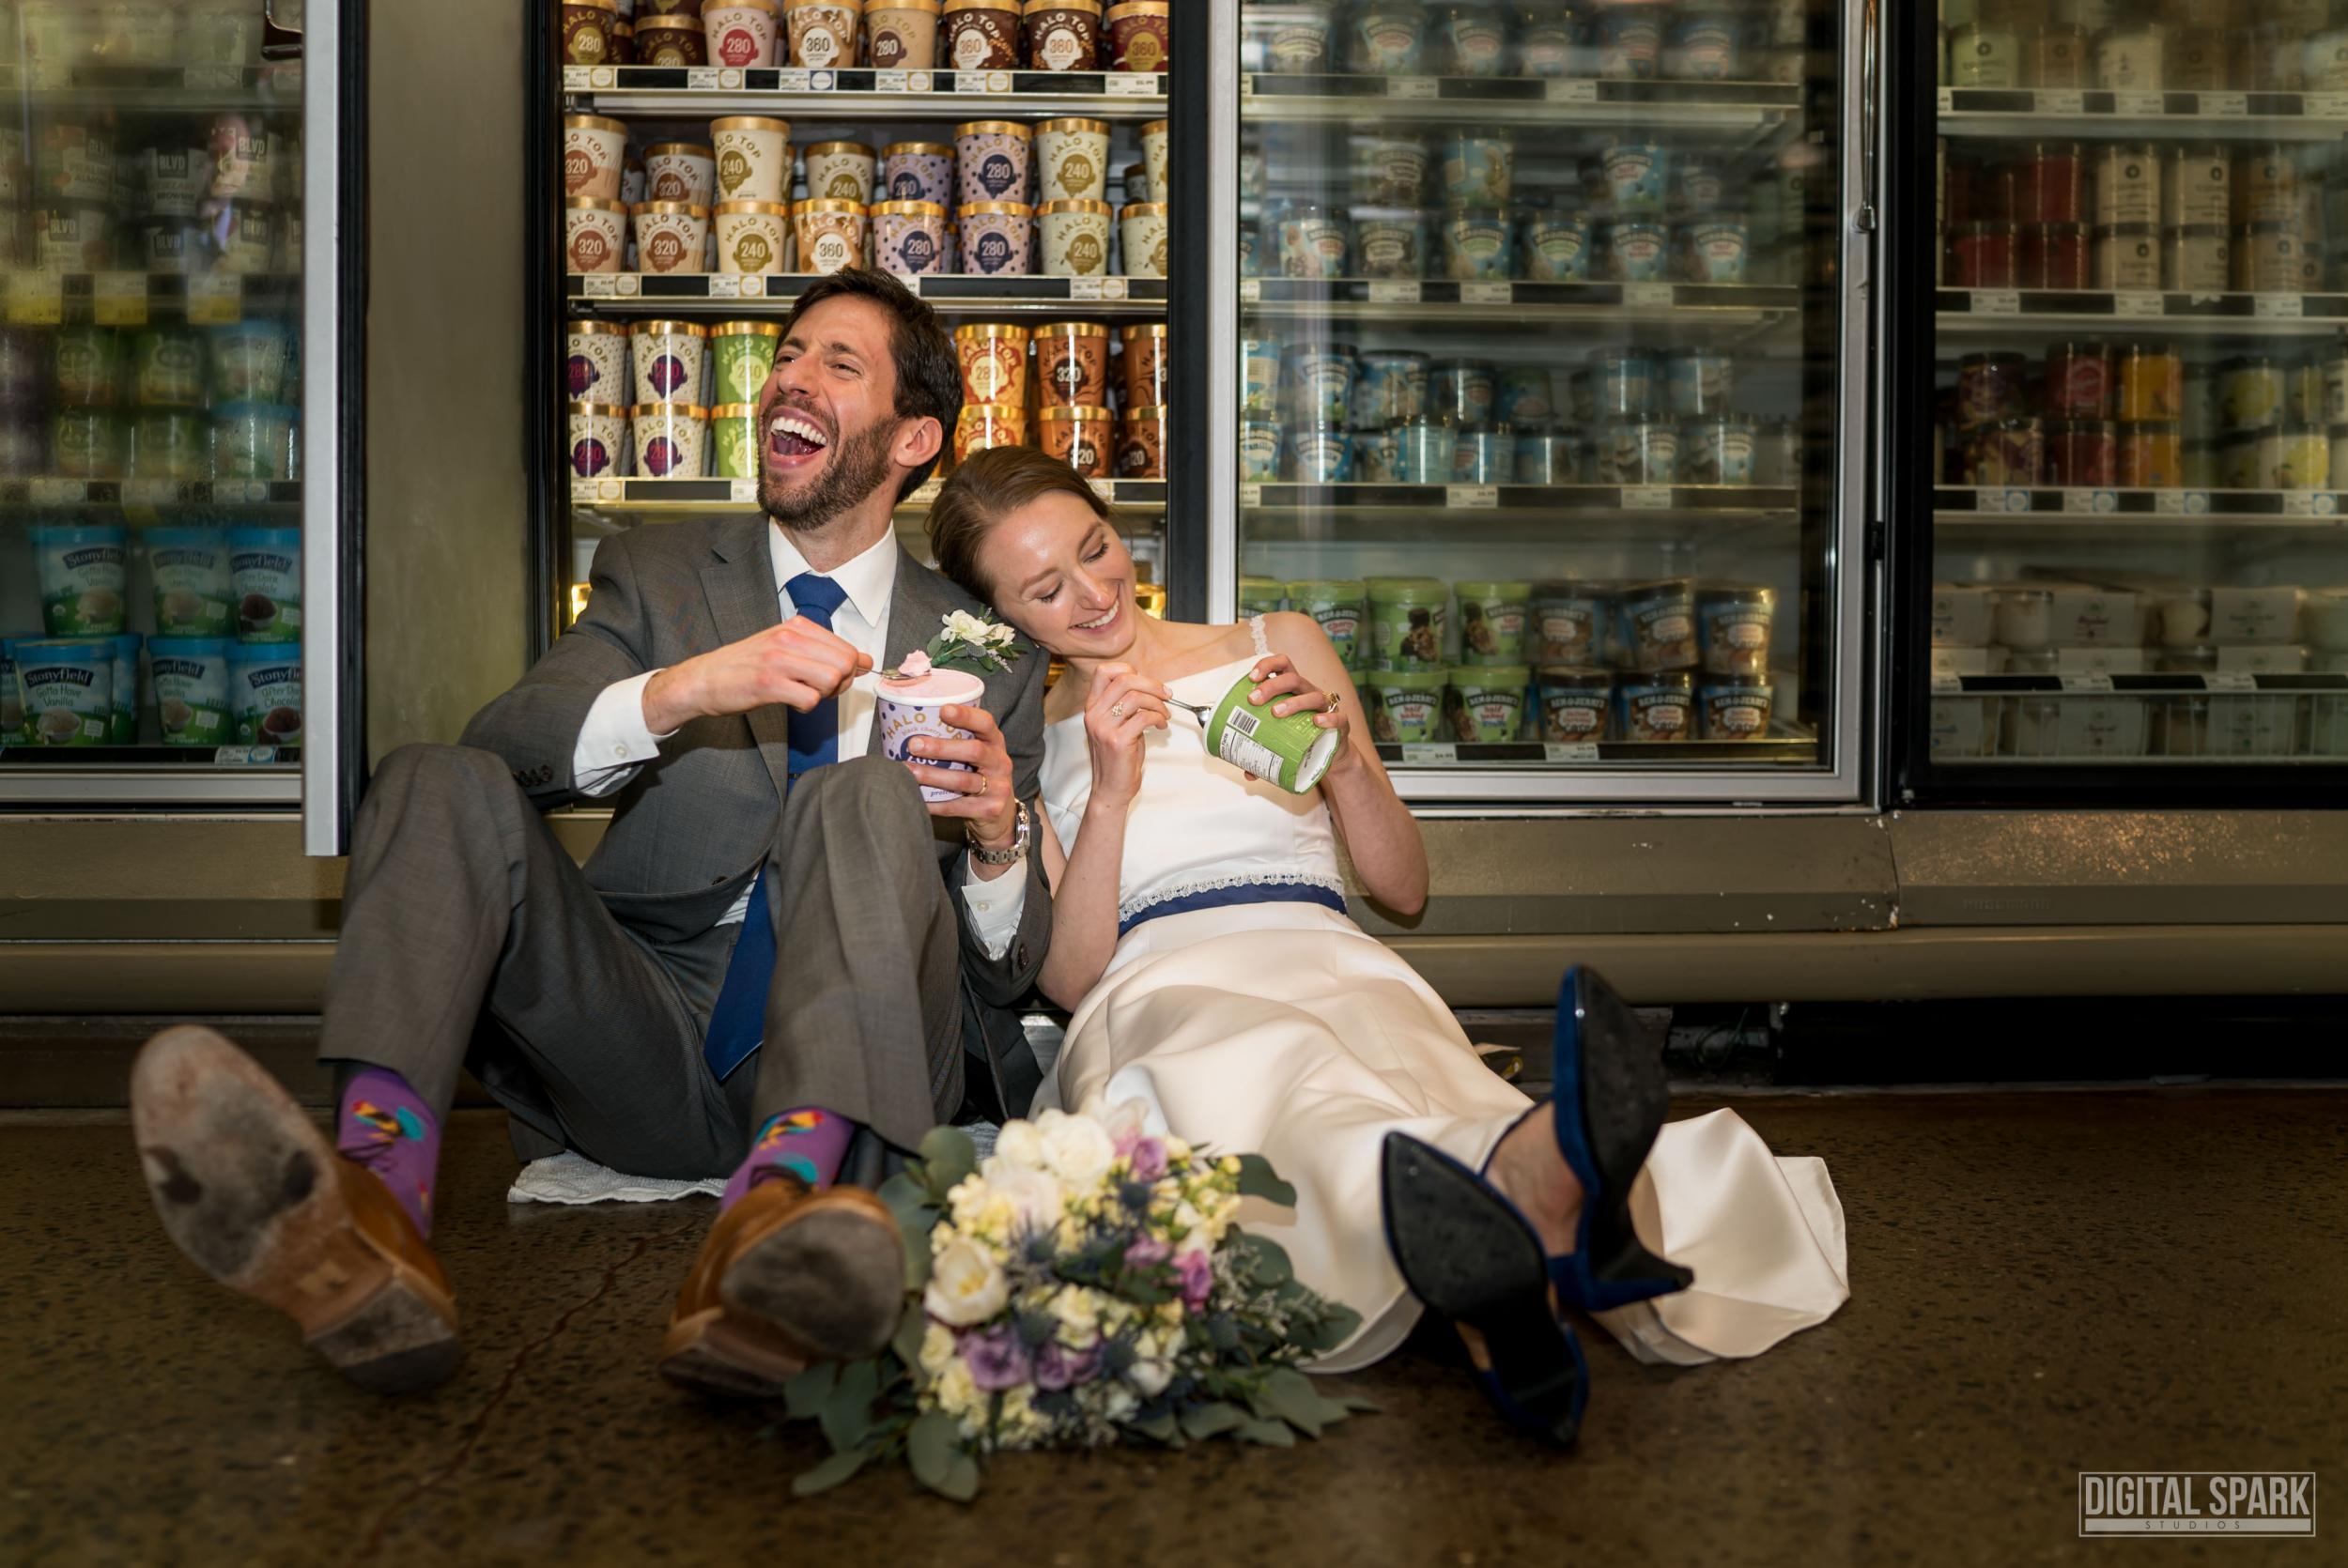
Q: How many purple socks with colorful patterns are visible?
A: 2